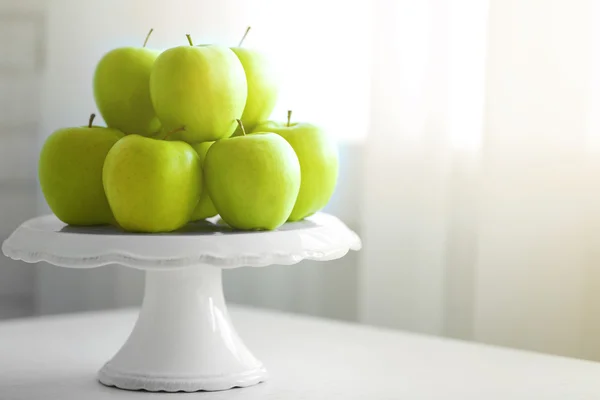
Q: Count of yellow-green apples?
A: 8